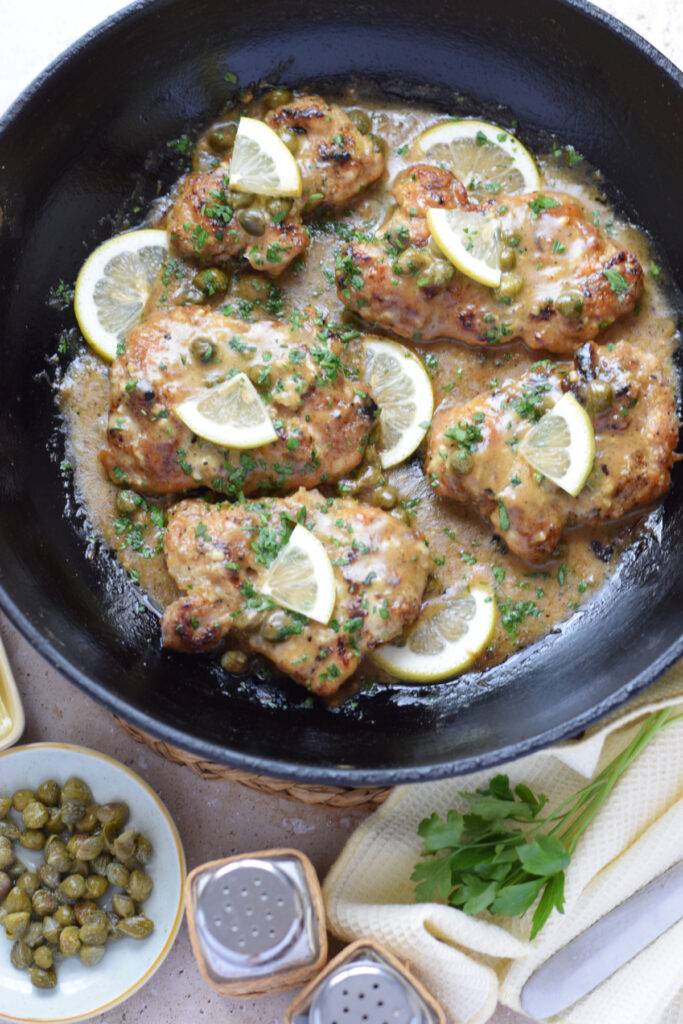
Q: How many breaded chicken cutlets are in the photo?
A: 5